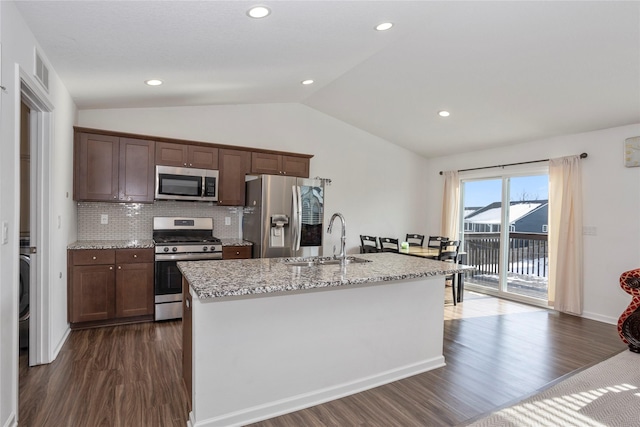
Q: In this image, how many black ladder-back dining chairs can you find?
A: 5